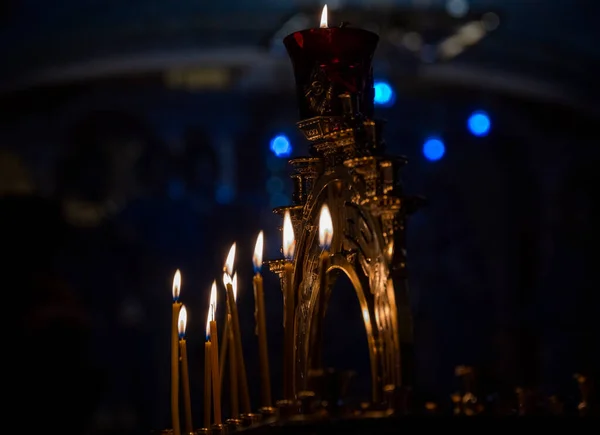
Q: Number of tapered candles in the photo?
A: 10